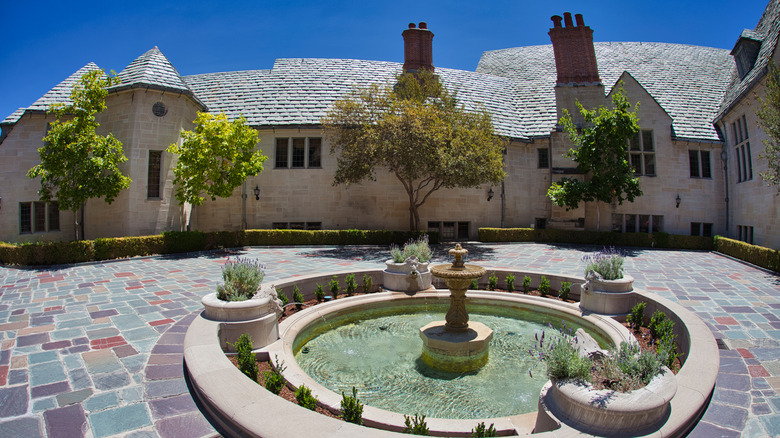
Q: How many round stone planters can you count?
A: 4